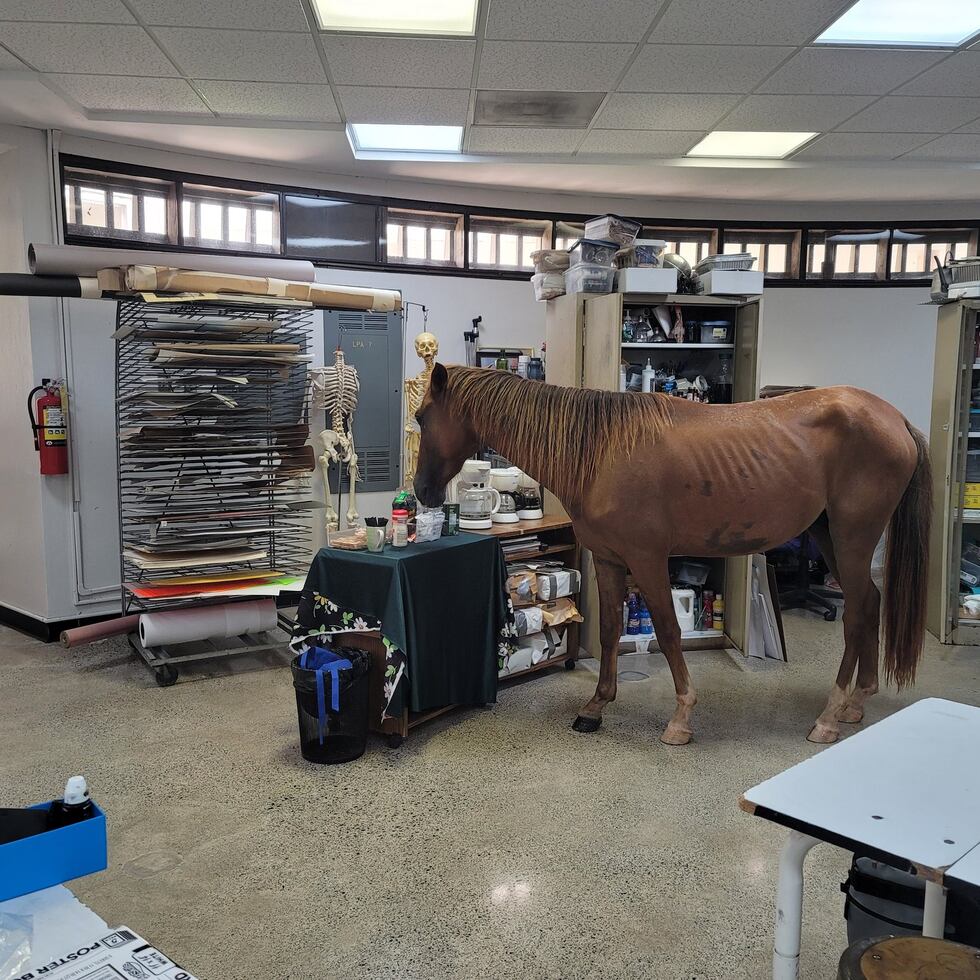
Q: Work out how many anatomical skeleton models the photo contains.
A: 2